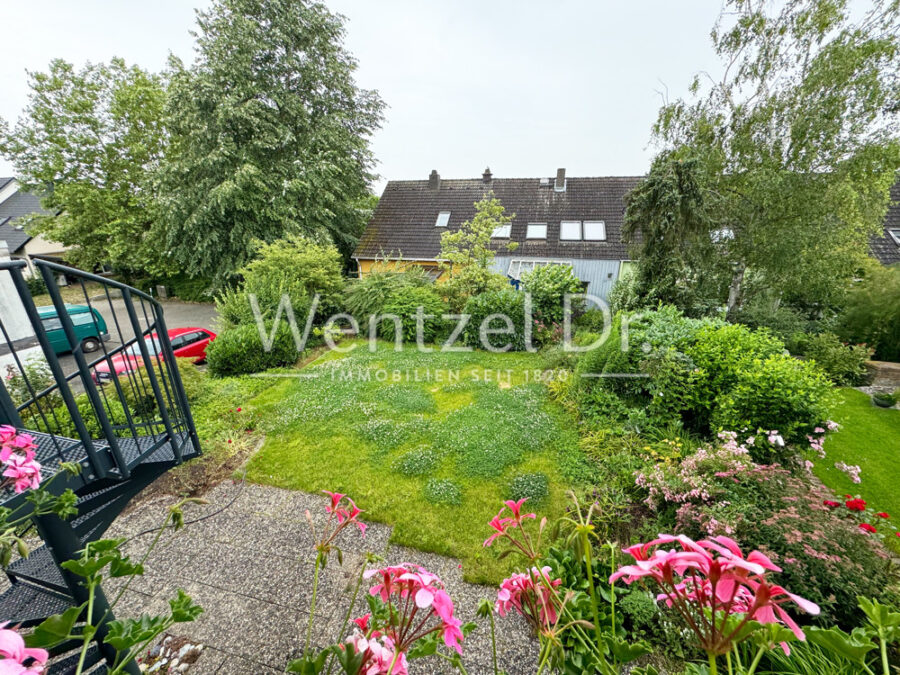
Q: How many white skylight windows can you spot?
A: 5